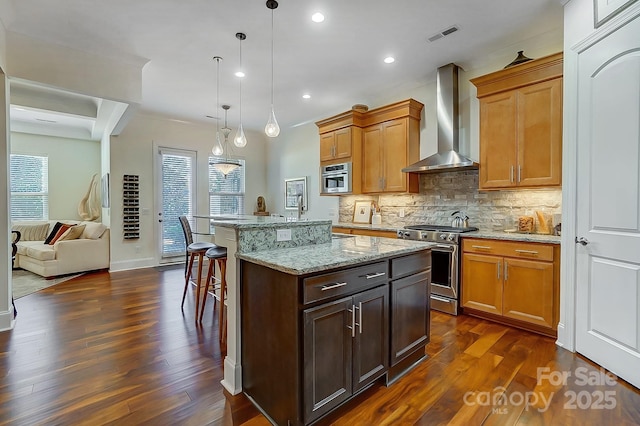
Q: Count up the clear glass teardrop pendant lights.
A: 3